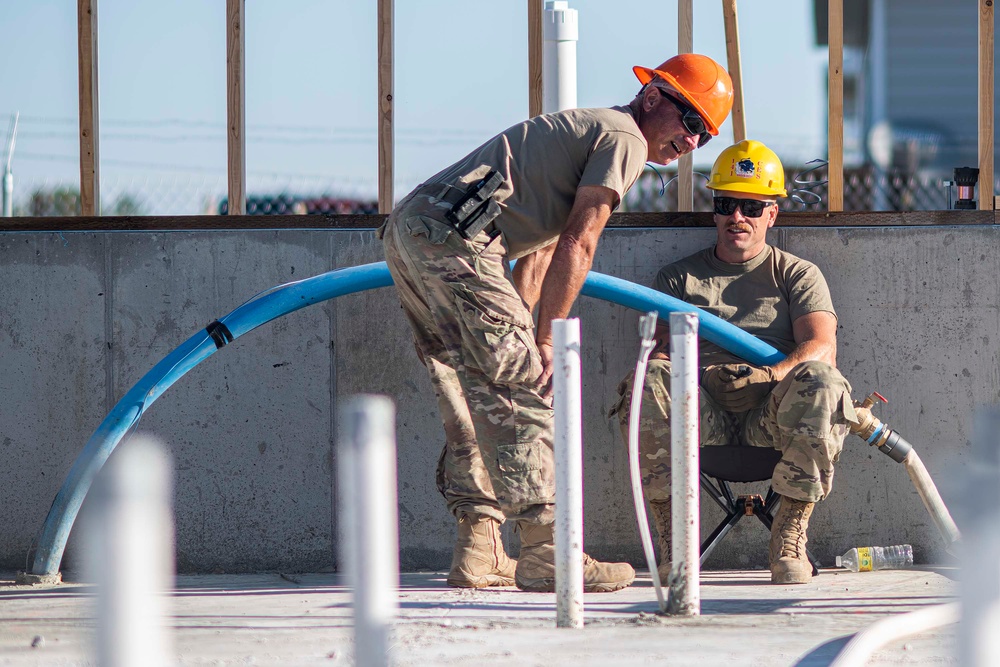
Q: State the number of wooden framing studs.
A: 8